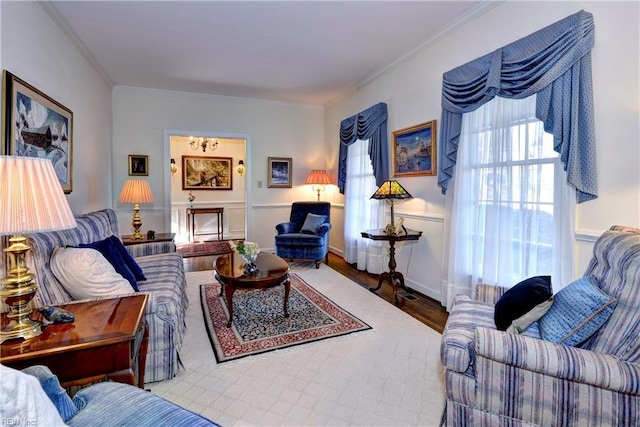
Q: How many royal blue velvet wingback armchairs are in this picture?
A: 1